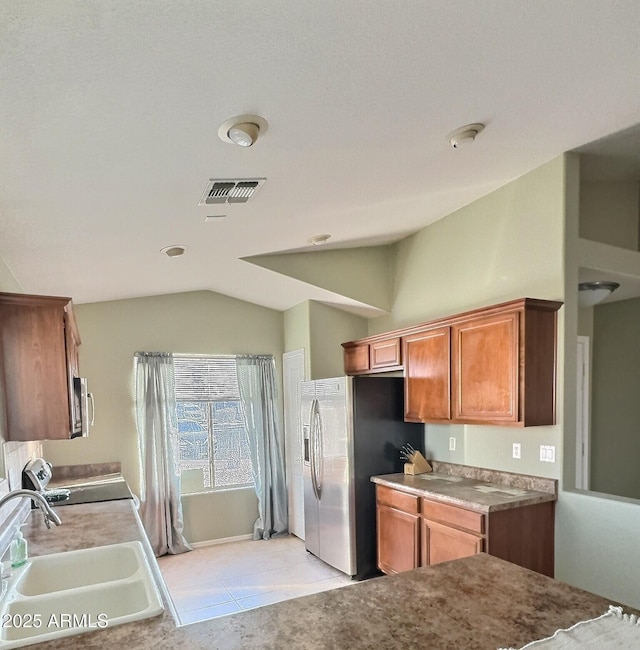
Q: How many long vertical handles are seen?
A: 2